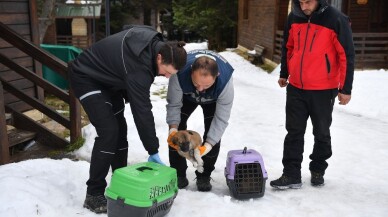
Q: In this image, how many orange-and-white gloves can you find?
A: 2